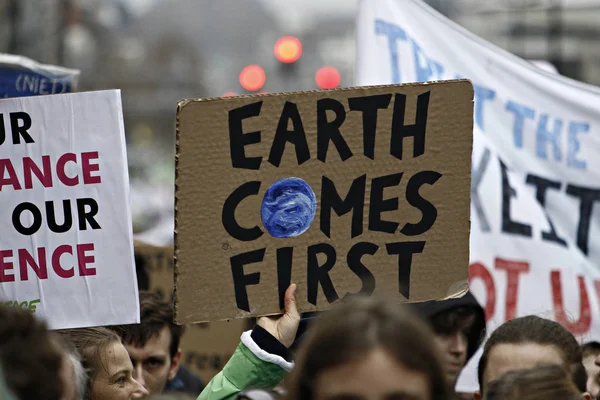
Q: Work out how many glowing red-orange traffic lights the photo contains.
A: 3